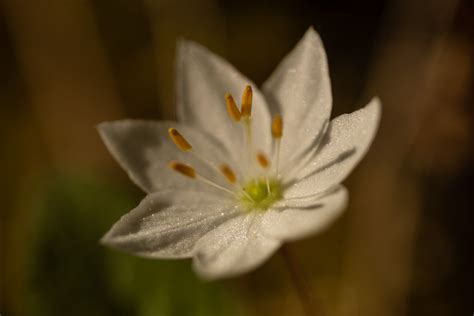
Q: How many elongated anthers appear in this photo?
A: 7